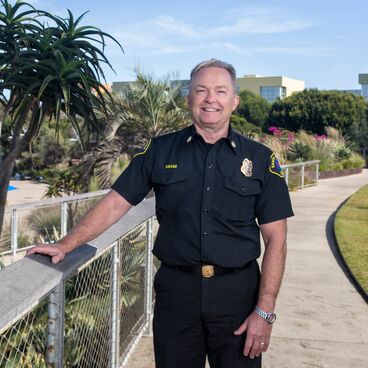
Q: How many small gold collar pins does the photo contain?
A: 2